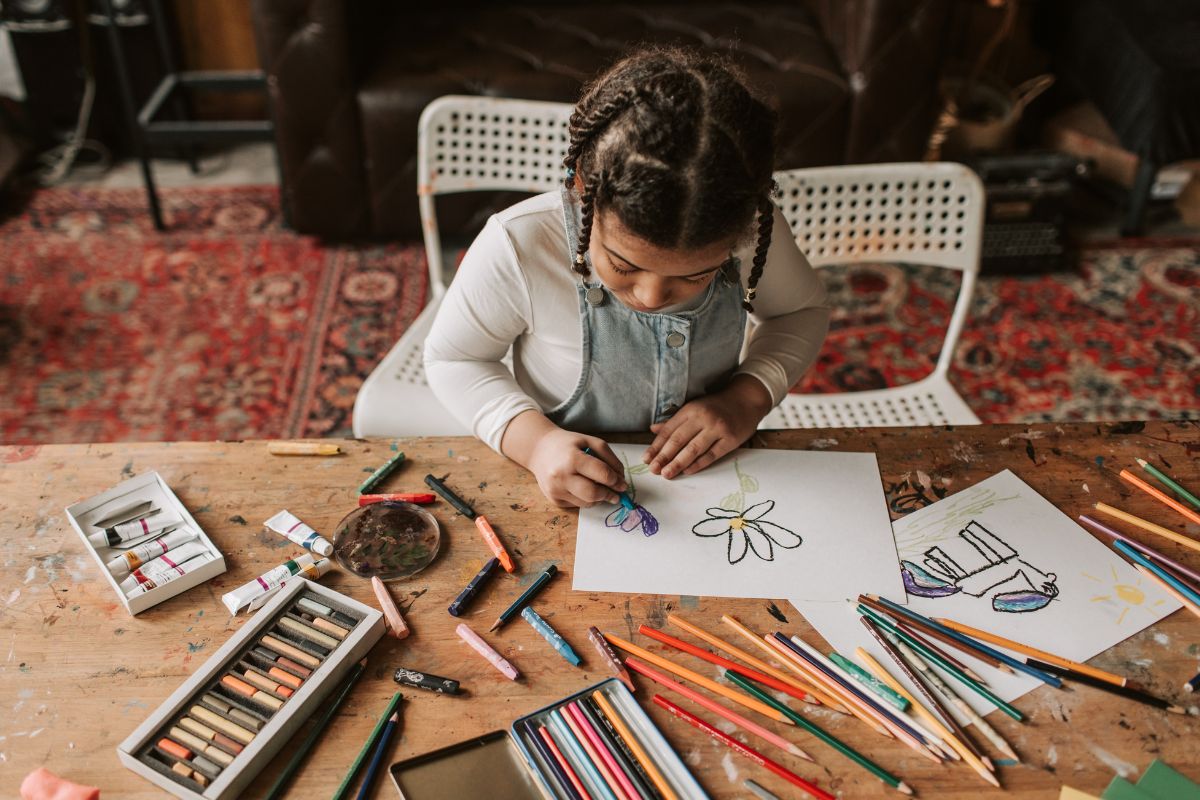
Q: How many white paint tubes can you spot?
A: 7